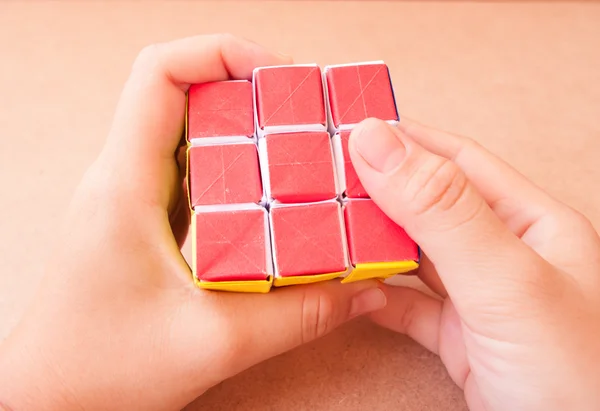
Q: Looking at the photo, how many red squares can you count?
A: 9